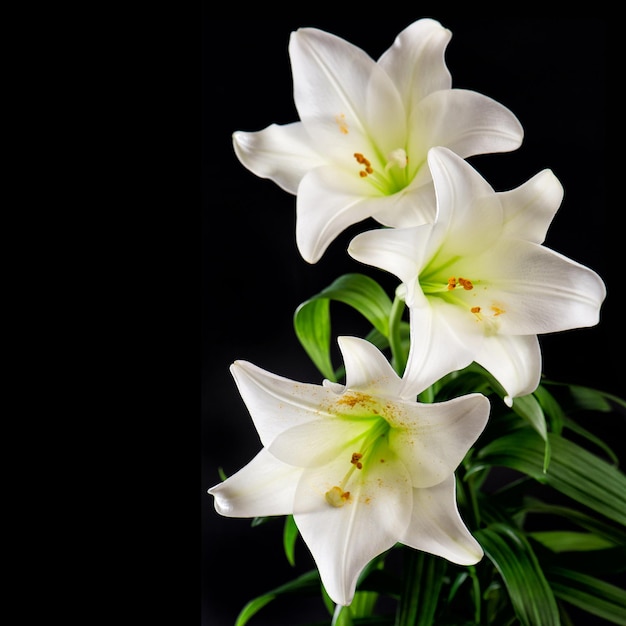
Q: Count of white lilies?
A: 3